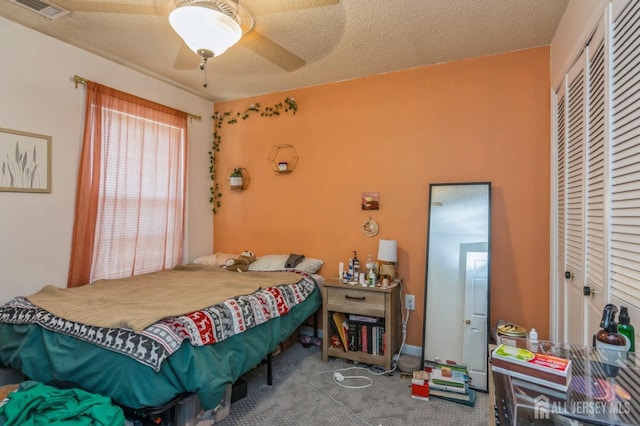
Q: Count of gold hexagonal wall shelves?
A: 2